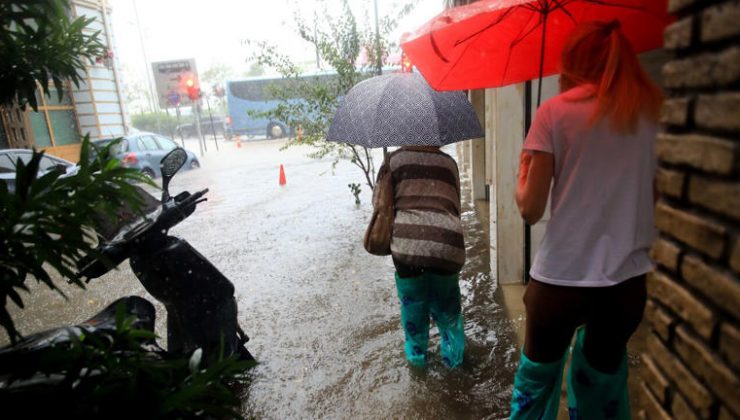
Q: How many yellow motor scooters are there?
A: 0